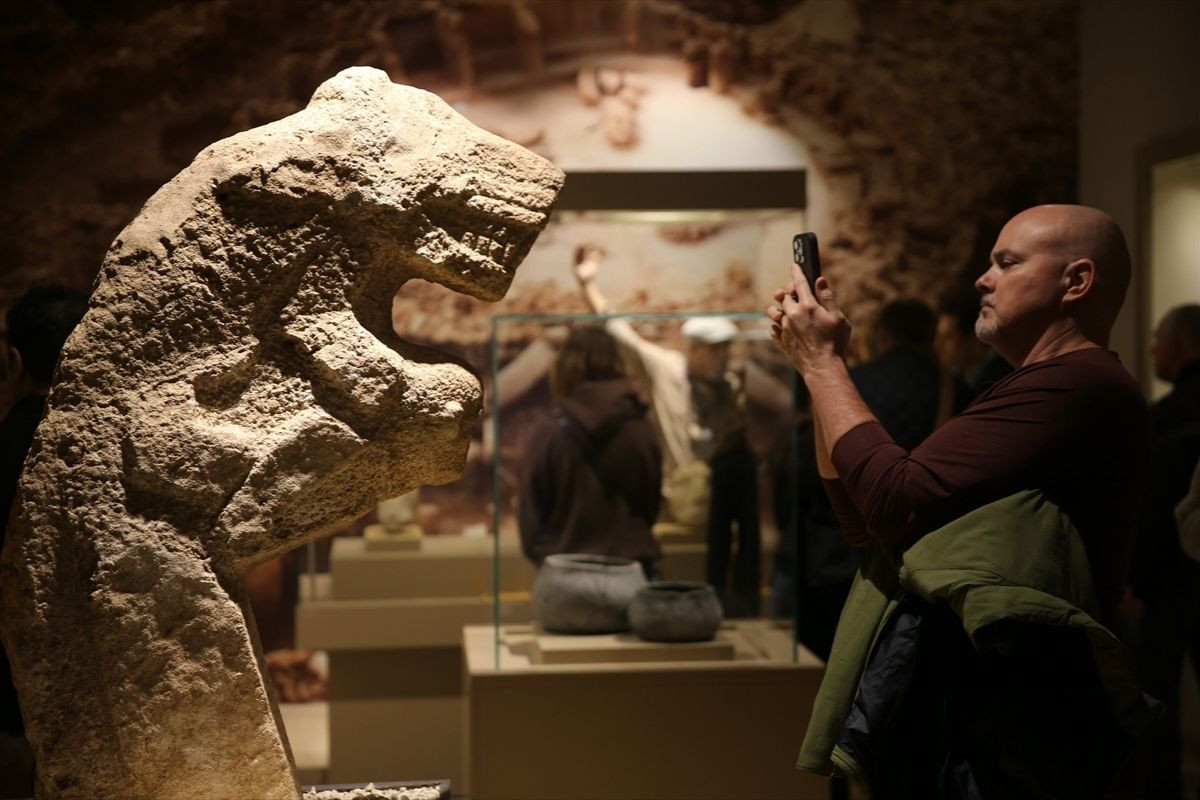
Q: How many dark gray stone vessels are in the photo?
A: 2